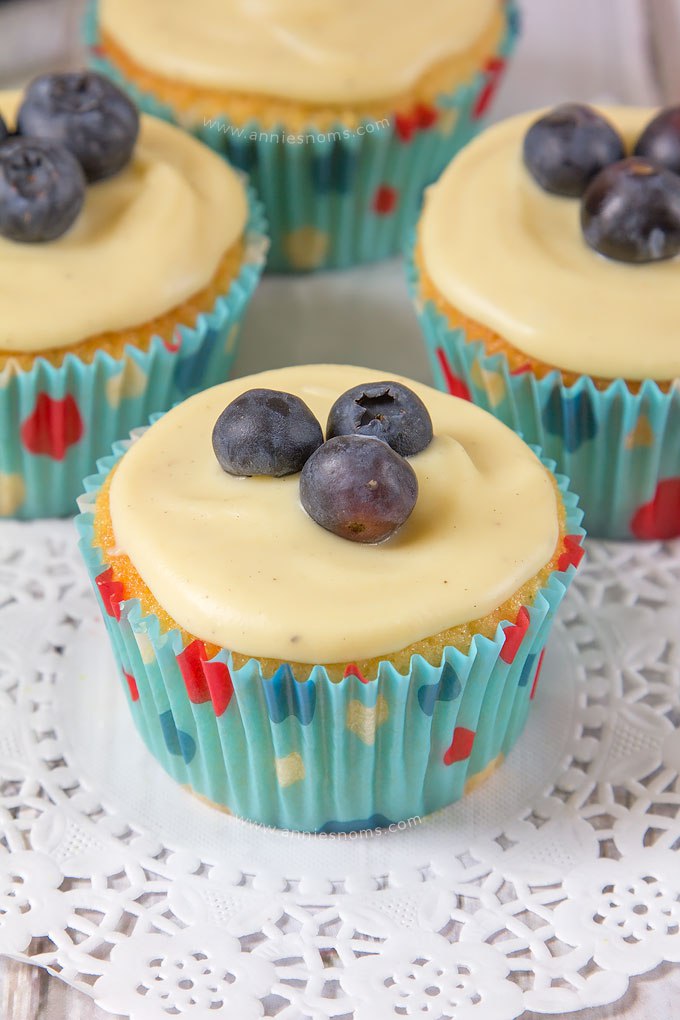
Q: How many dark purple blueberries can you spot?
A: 9